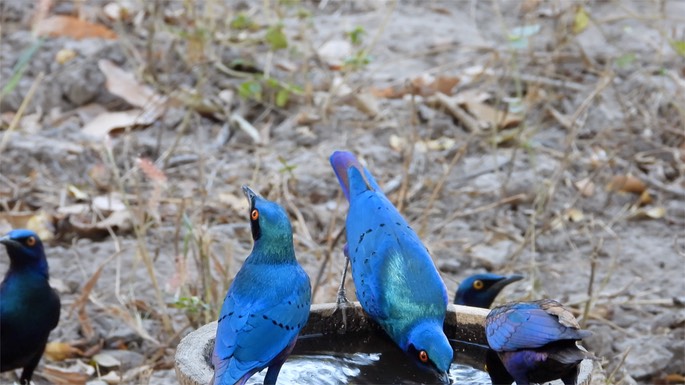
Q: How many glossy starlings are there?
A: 5